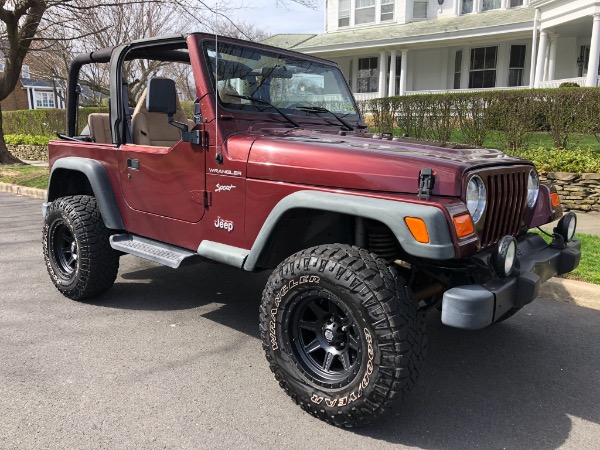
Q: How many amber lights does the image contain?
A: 3